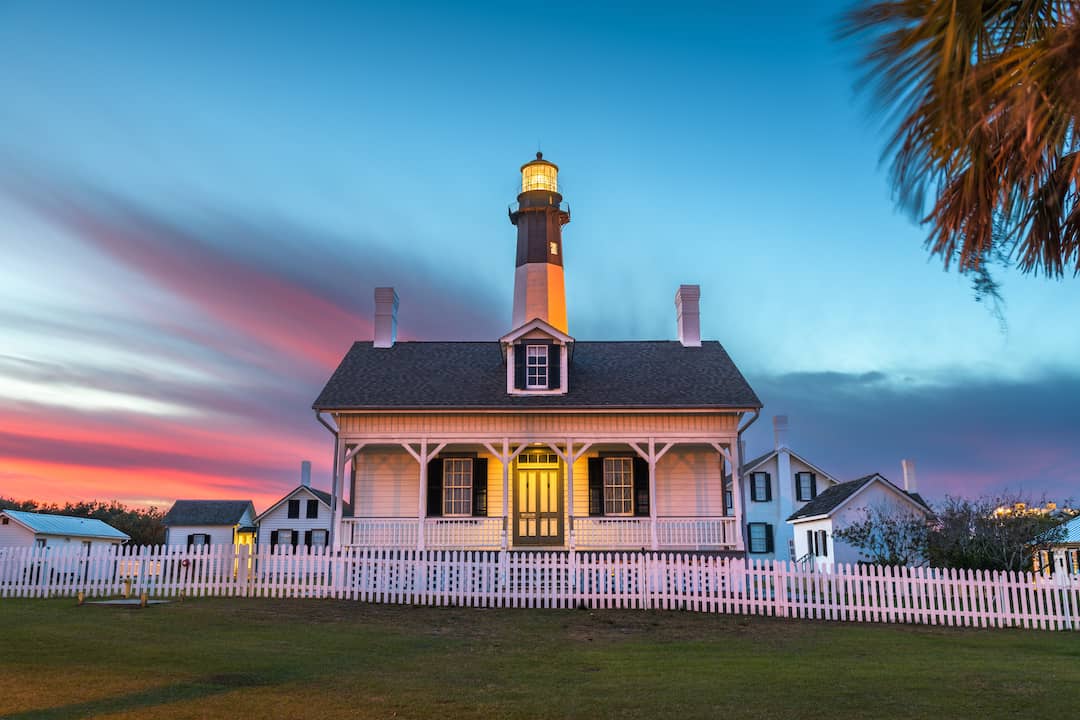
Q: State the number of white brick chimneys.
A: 5